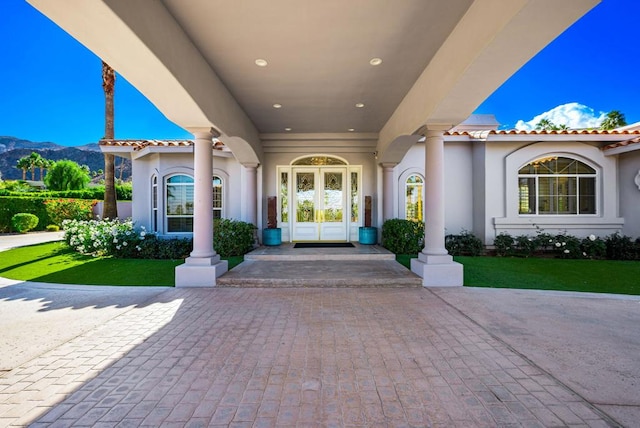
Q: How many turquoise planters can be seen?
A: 2